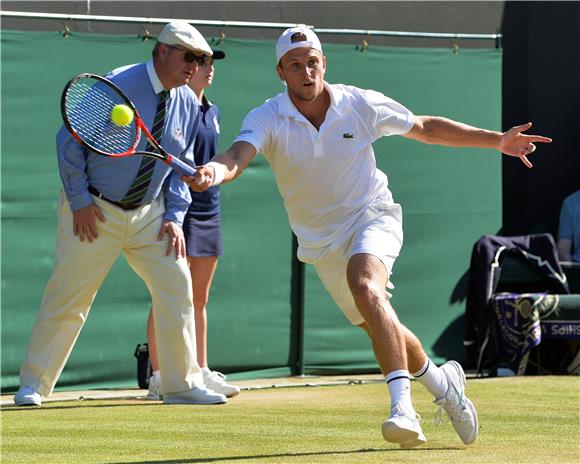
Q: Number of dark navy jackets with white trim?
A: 1